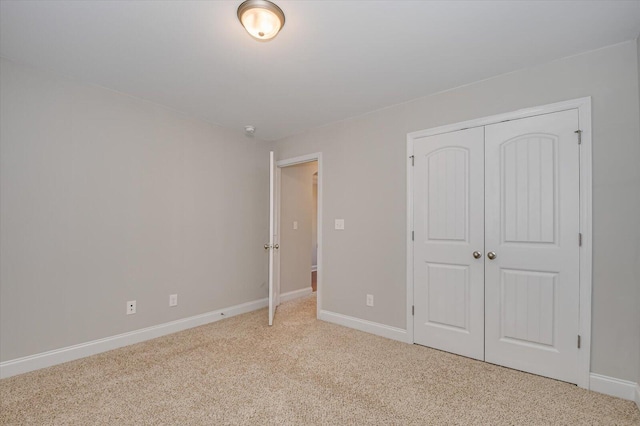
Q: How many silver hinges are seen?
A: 6